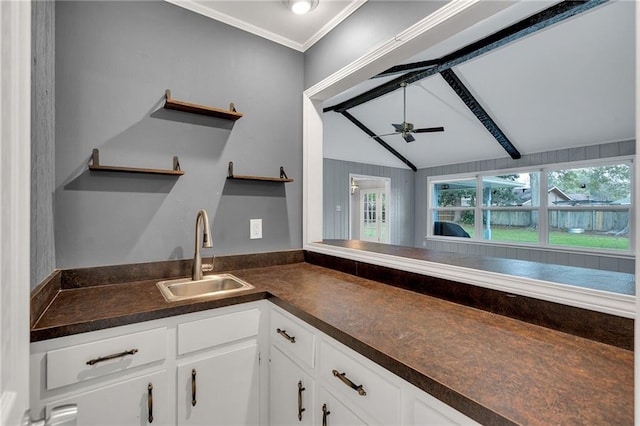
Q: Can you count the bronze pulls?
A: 7